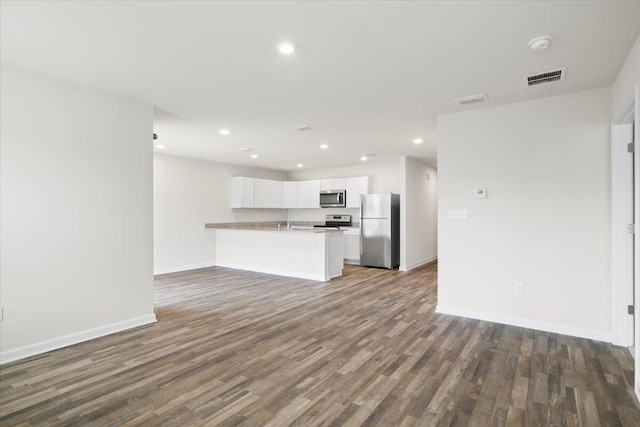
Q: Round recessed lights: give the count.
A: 8